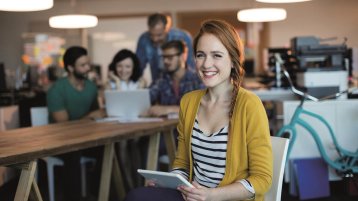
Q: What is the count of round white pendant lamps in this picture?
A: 4